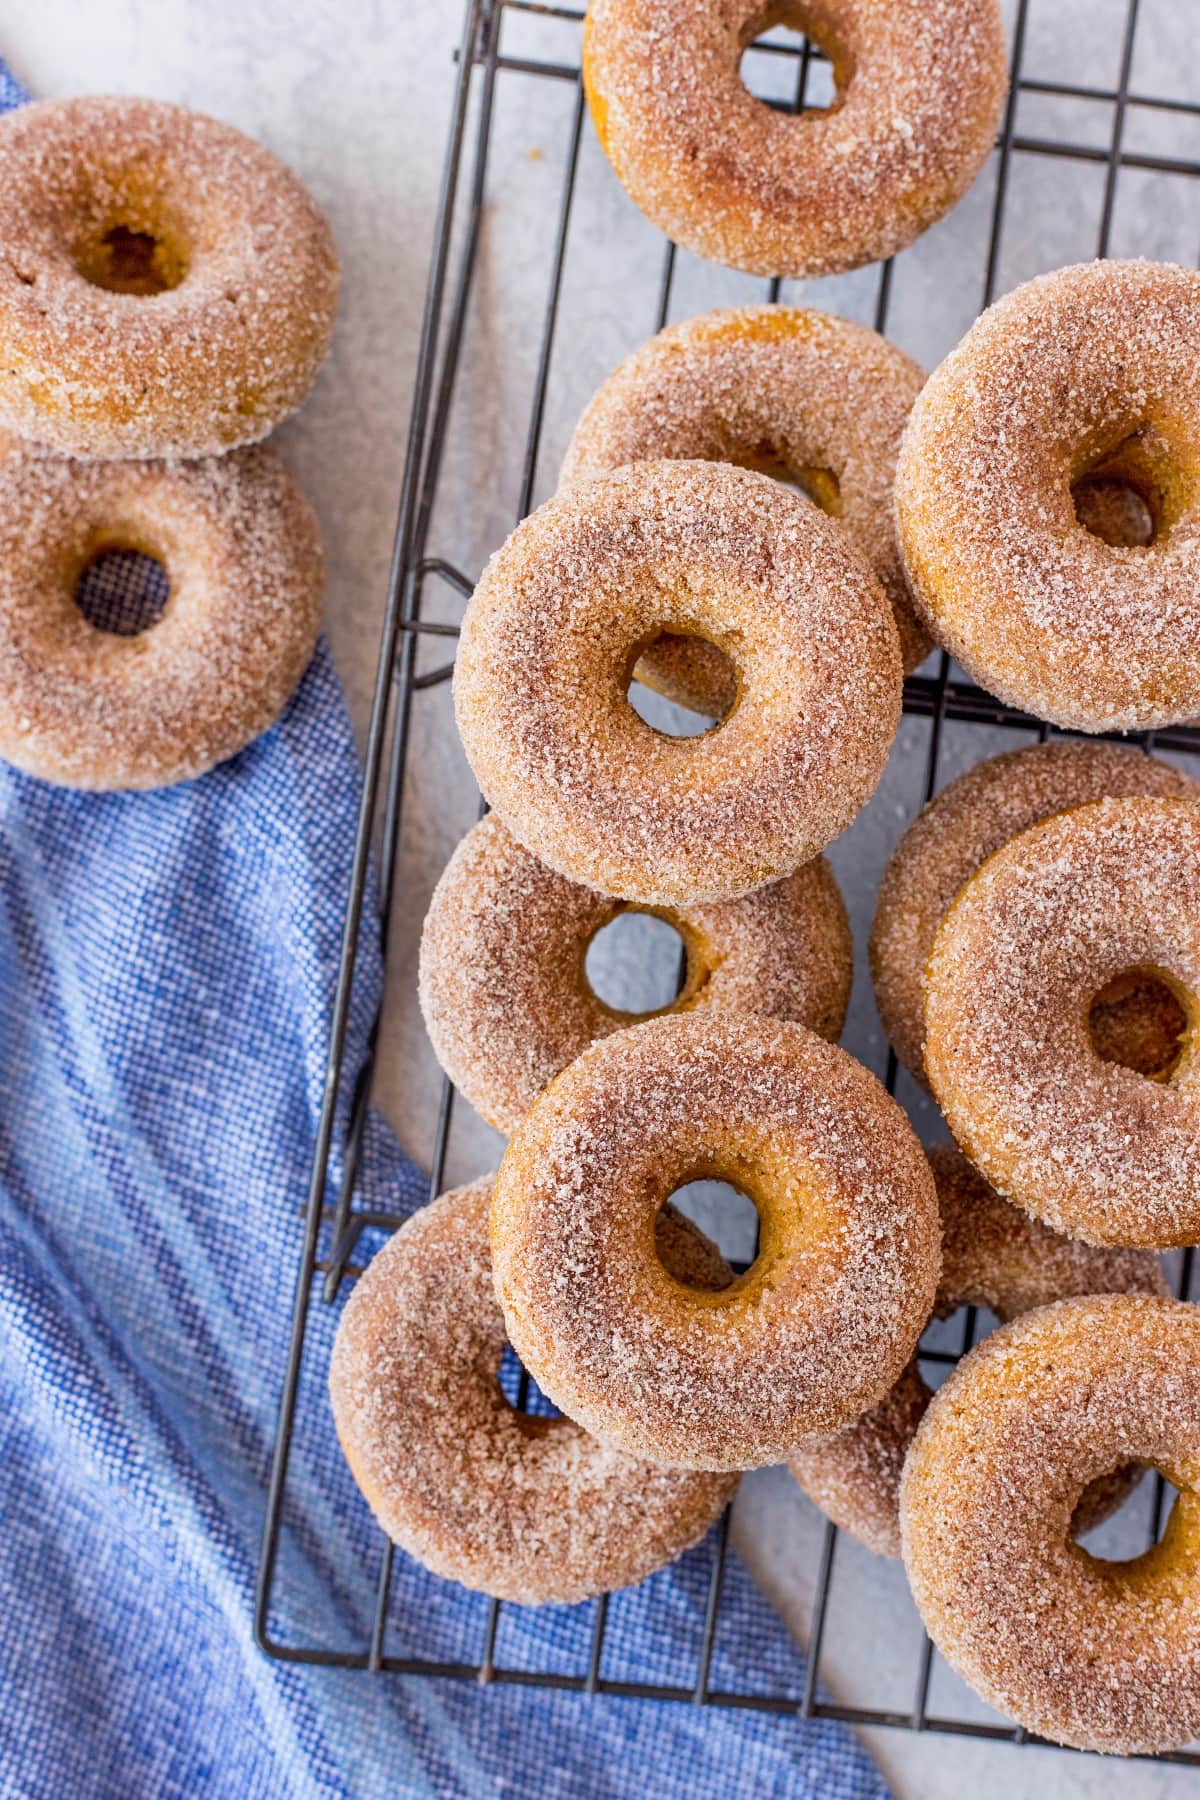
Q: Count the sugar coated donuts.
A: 13